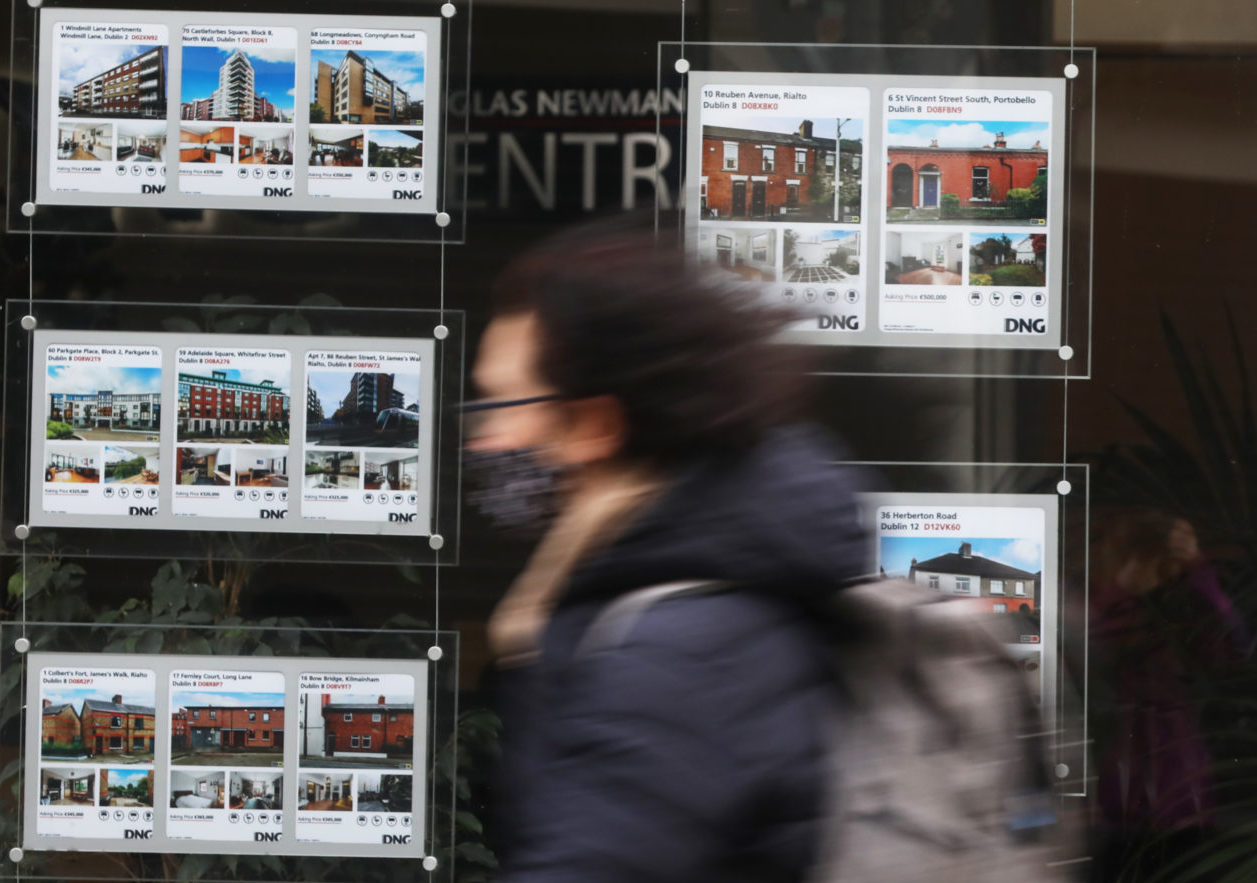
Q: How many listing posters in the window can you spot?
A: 12